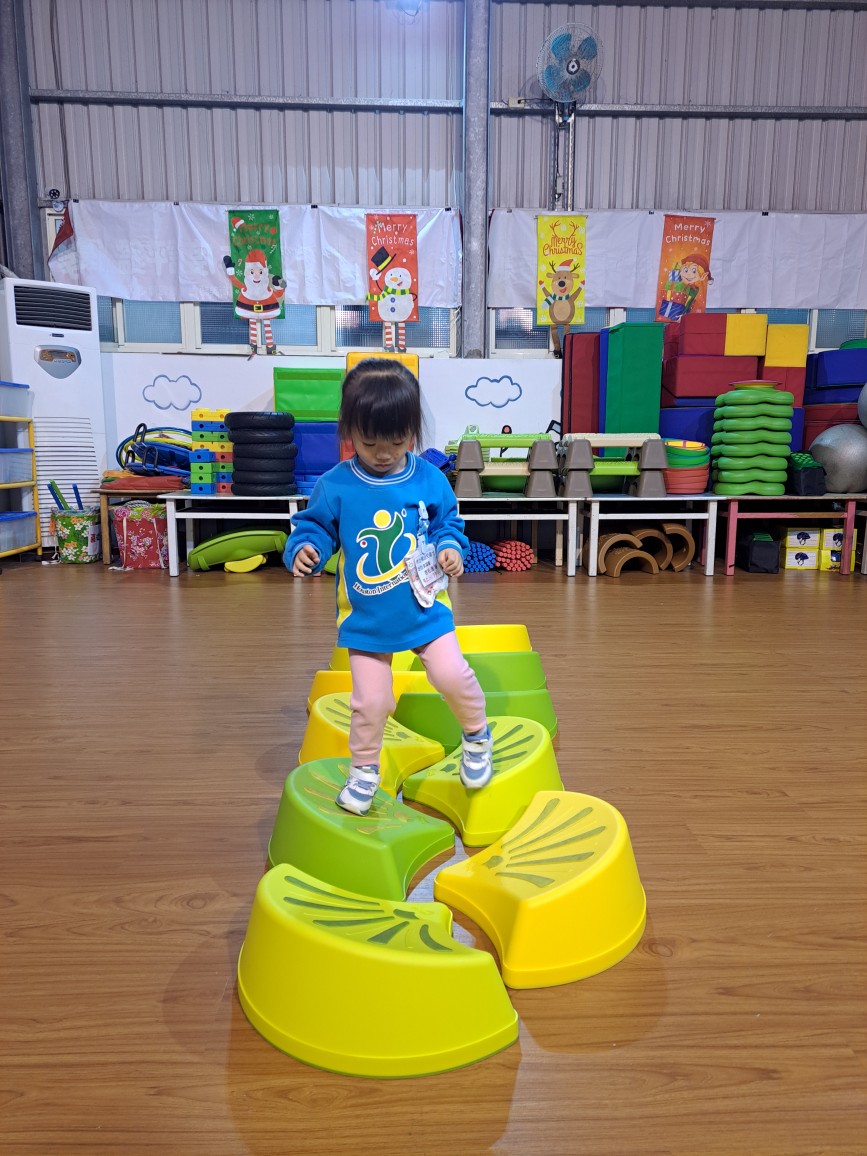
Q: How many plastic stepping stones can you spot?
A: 10